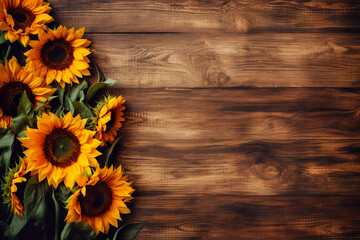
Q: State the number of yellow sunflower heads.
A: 7